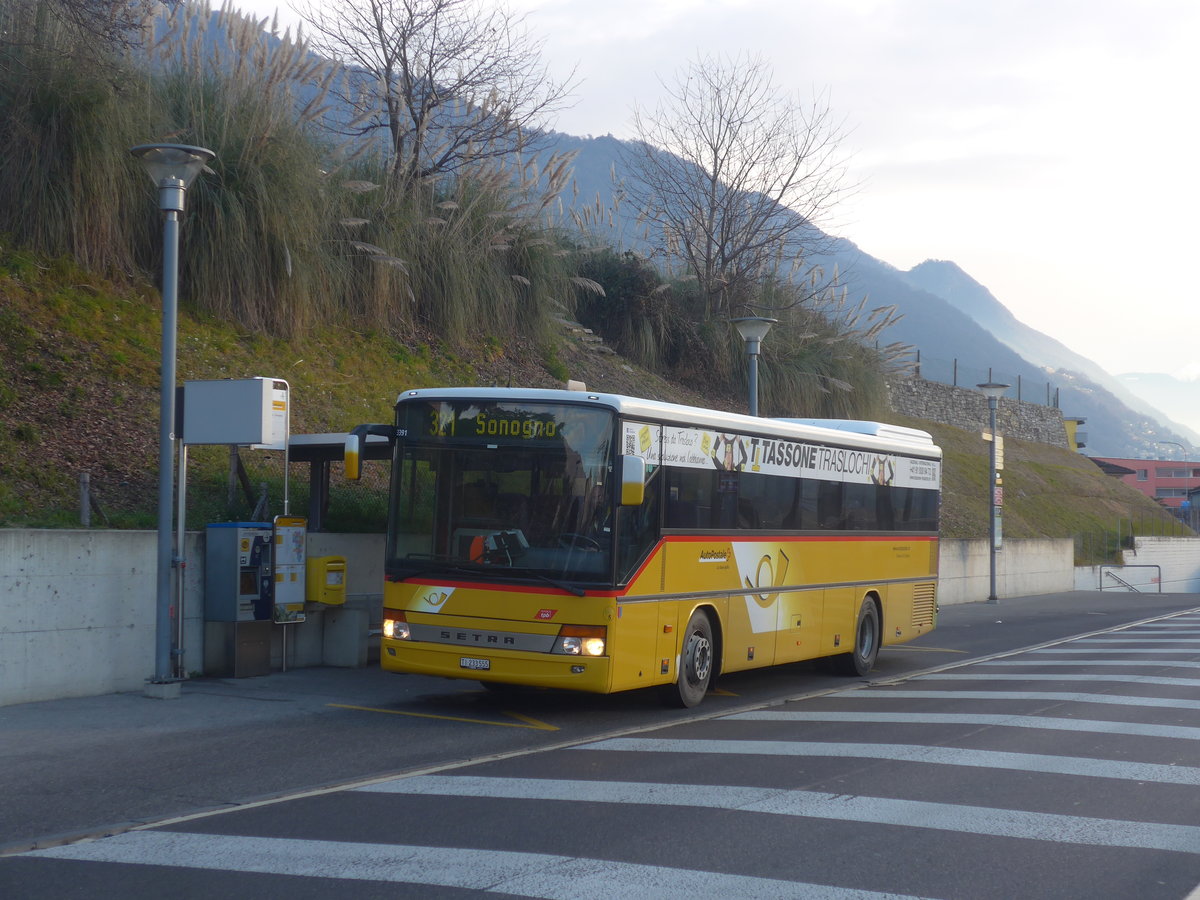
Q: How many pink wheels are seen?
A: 0